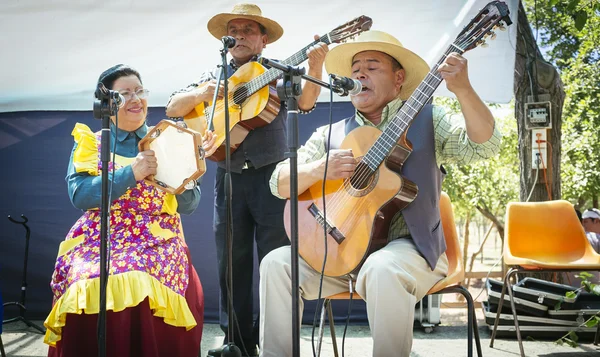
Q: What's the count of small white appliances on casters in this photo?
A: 1